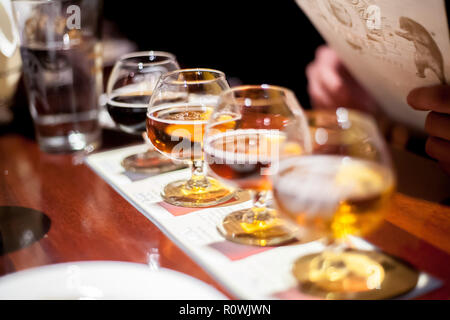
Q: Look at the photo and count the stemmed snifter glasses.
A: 4